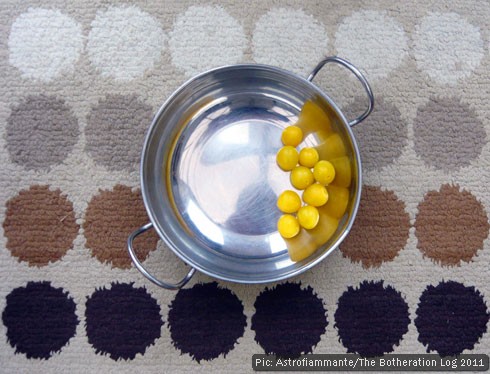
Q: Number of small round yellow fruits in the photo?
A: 9